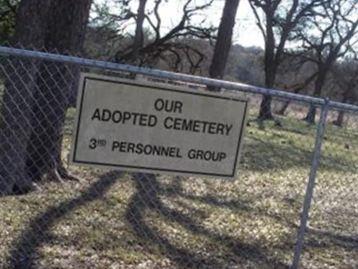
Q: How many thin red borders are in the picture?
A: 0